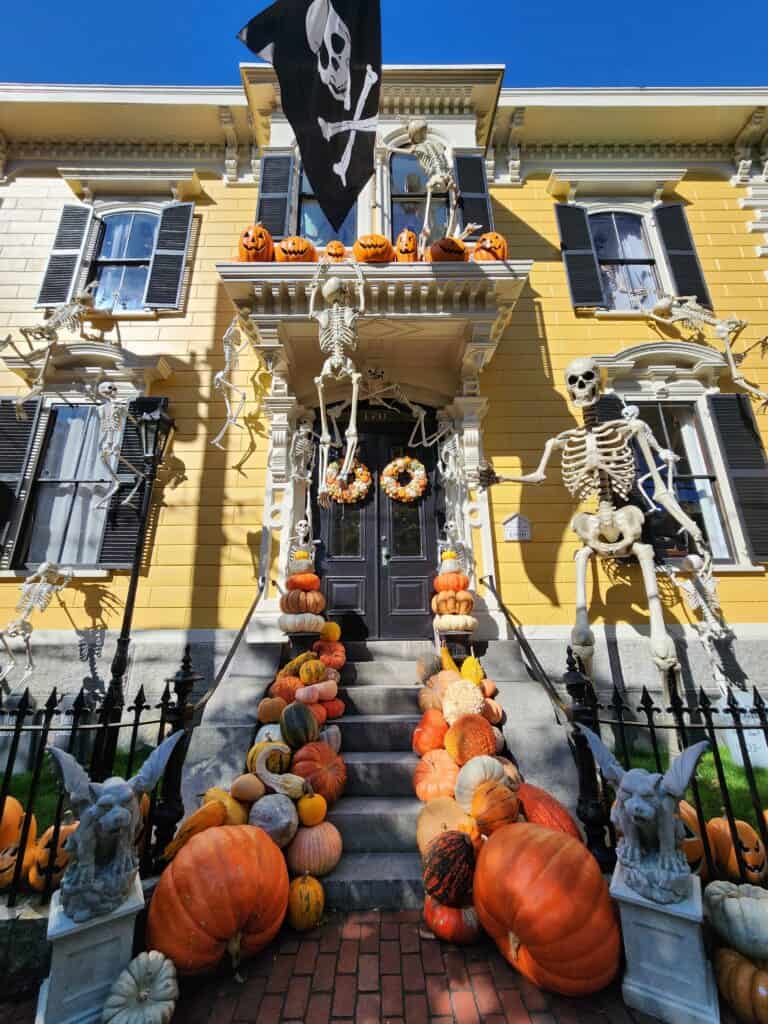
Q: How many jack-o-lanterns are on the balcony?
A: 7